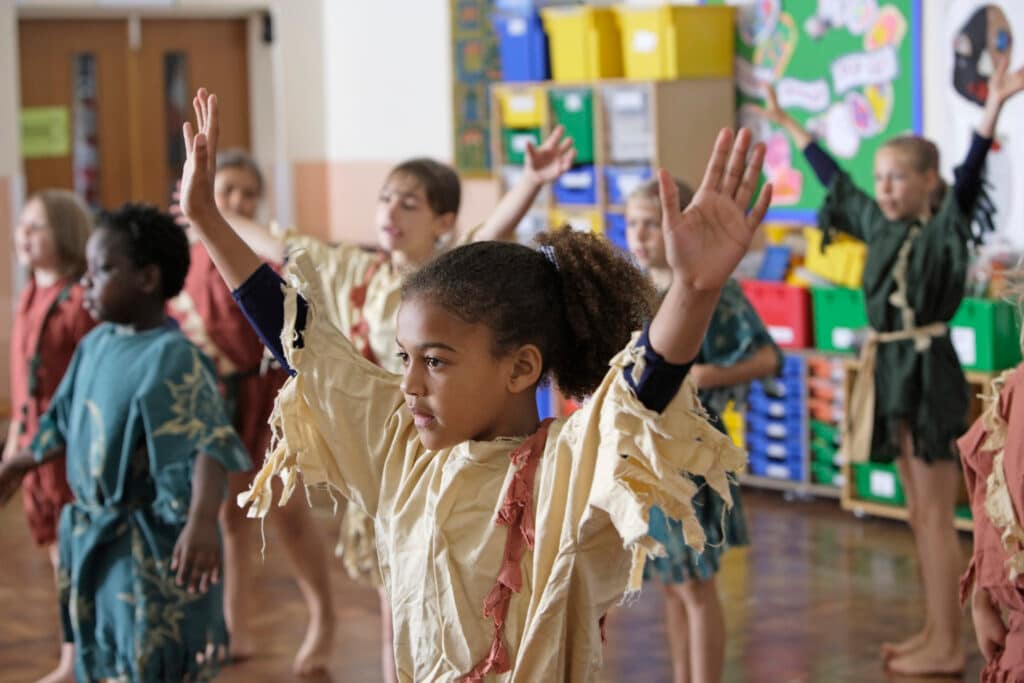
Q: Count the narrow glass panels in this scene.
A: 2